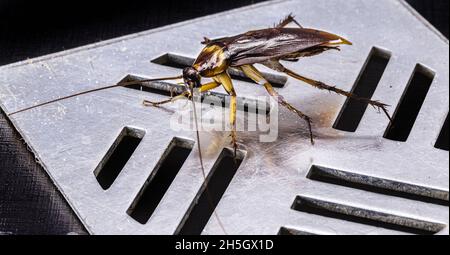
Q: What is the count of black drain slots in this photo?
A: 11